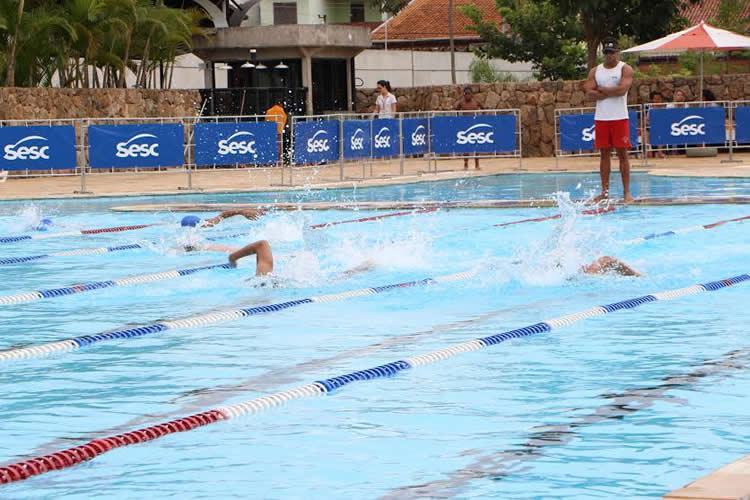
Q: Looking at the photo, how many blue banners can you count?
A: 11